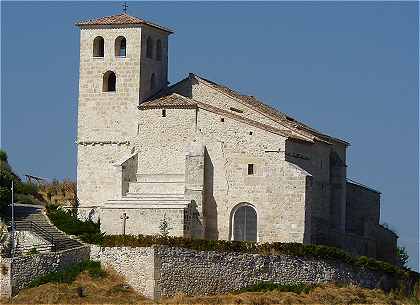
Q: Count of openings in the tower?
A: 6